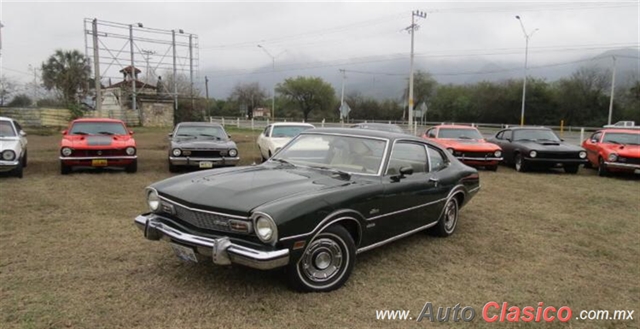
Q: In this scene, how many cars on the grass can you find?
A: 9